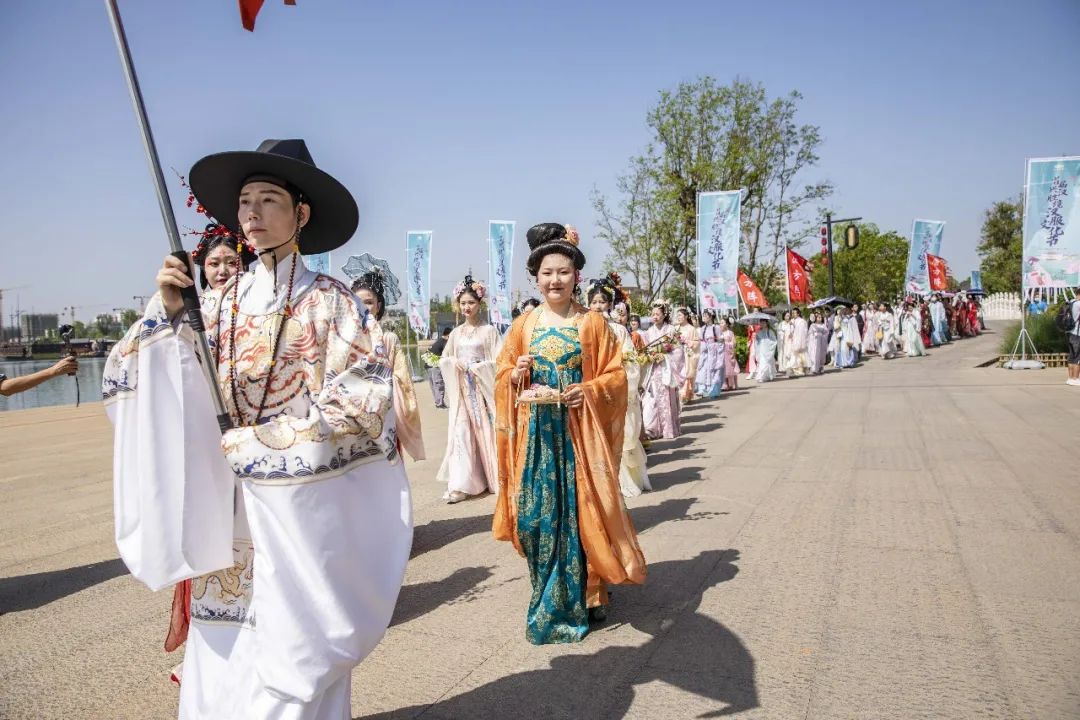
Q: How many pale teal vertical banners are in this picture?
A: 7